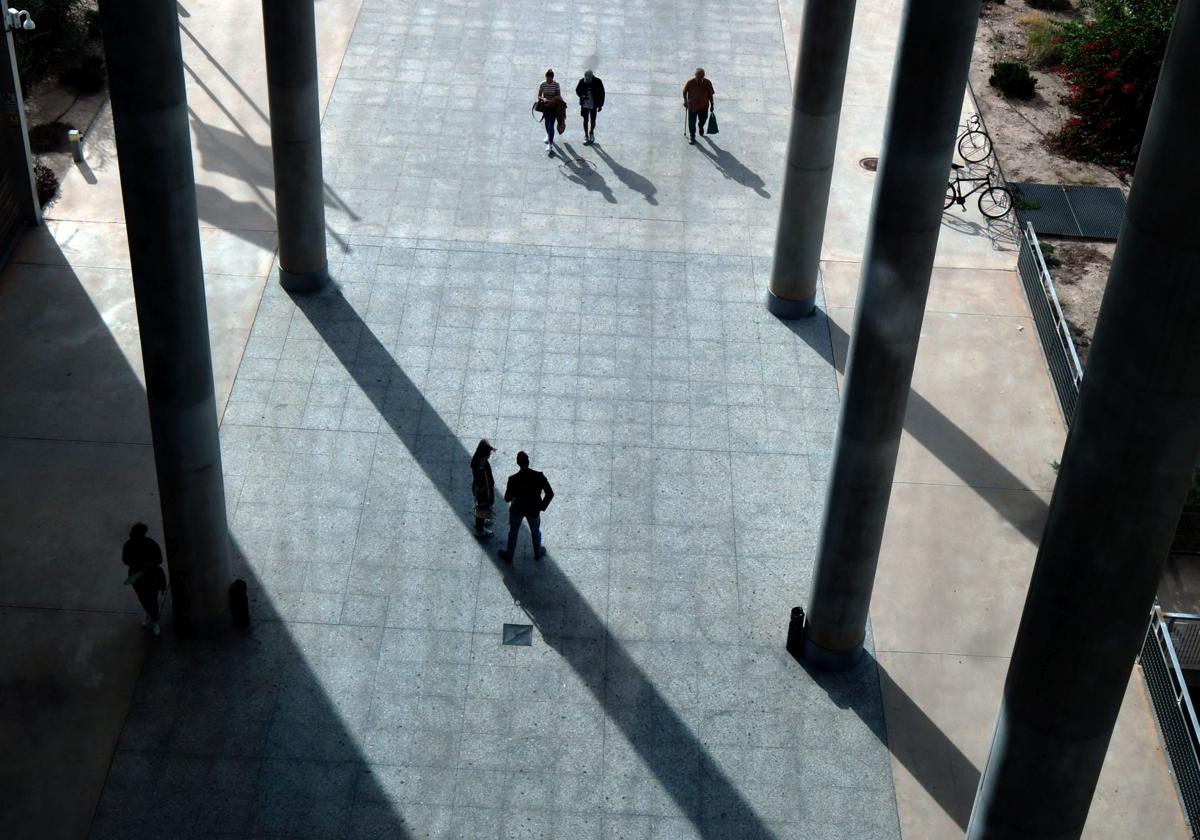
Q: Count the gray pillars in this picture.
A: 5